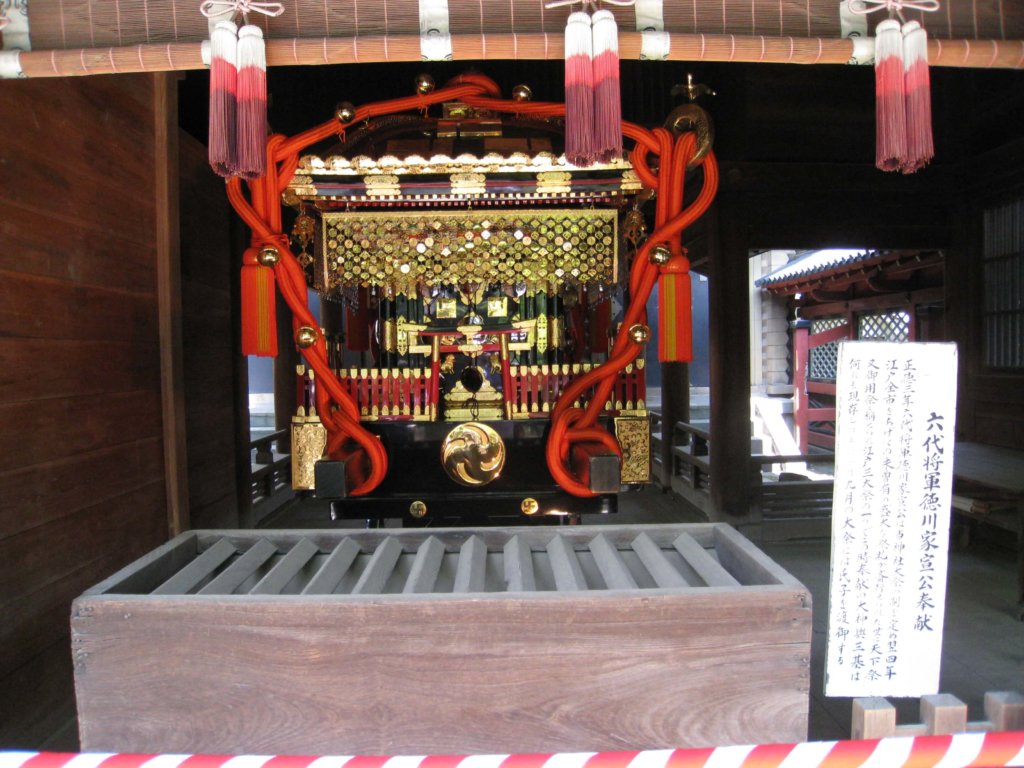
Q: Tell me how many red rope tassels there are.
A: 2